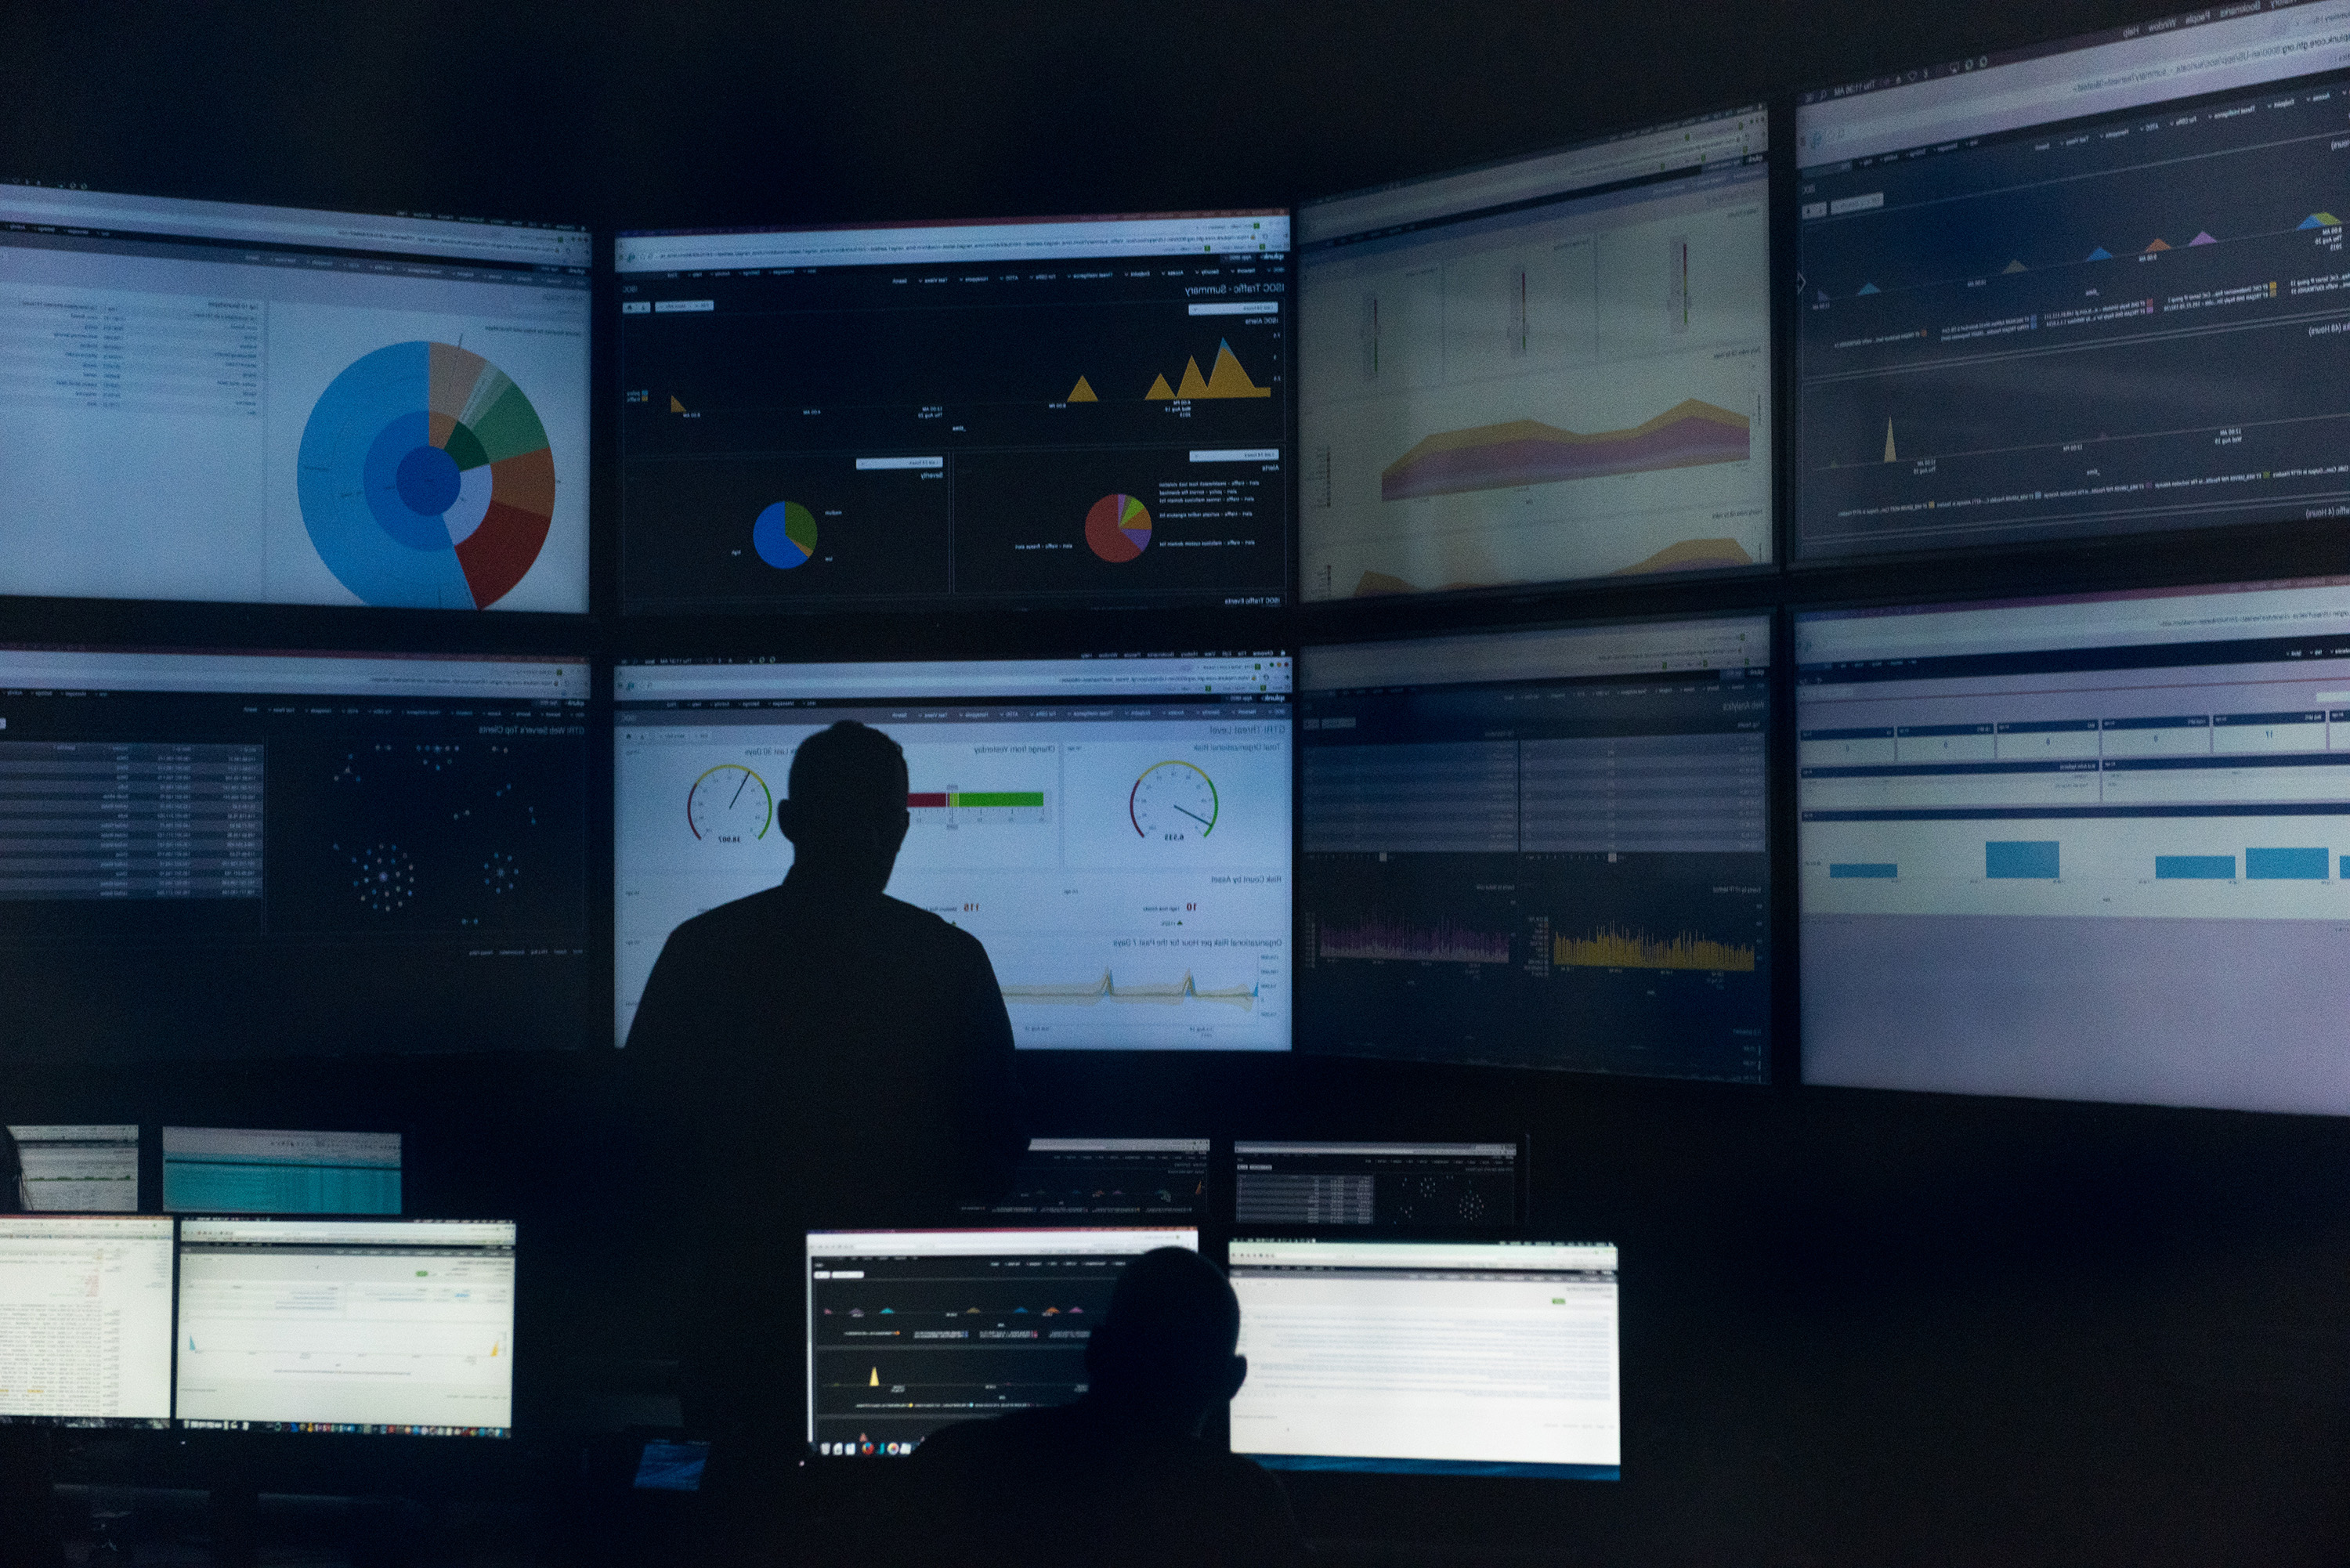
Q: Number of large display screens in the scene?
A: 8